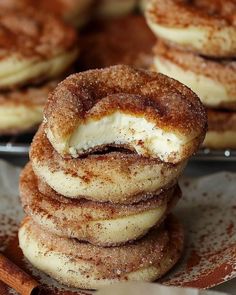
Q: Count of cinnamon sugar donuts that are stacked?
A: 4